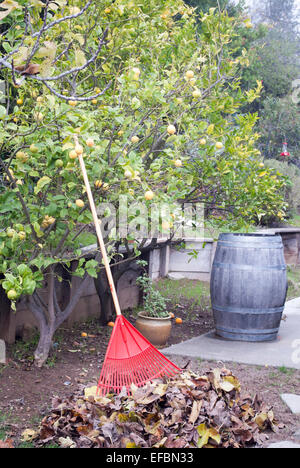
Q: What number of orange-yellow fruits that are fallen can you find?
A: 4